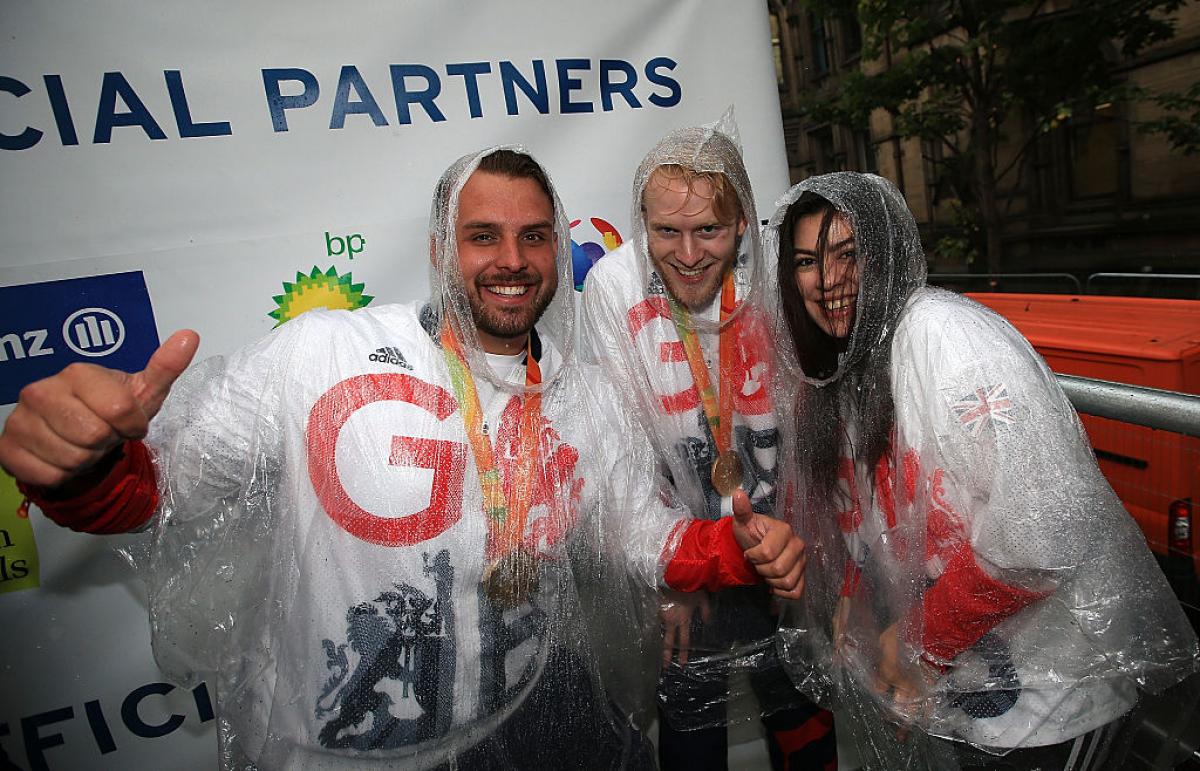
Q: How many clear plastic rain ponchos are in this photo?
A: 3